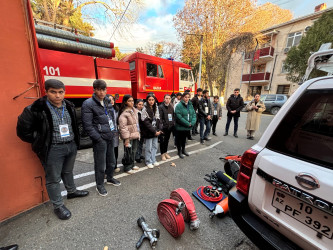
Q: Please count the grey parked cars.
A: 1